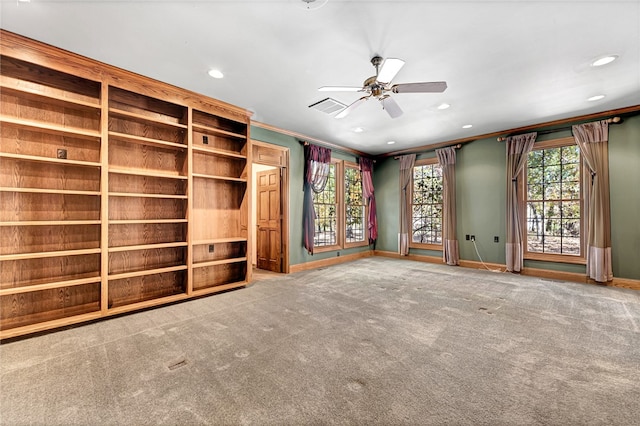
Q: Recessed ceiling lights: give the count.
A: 7